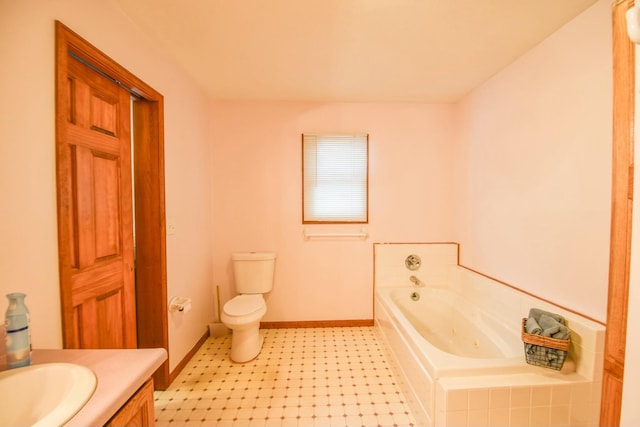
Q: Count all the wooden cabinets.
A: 1